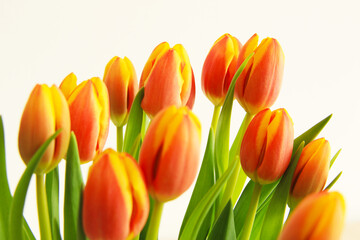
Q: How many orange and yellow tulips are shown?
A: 11